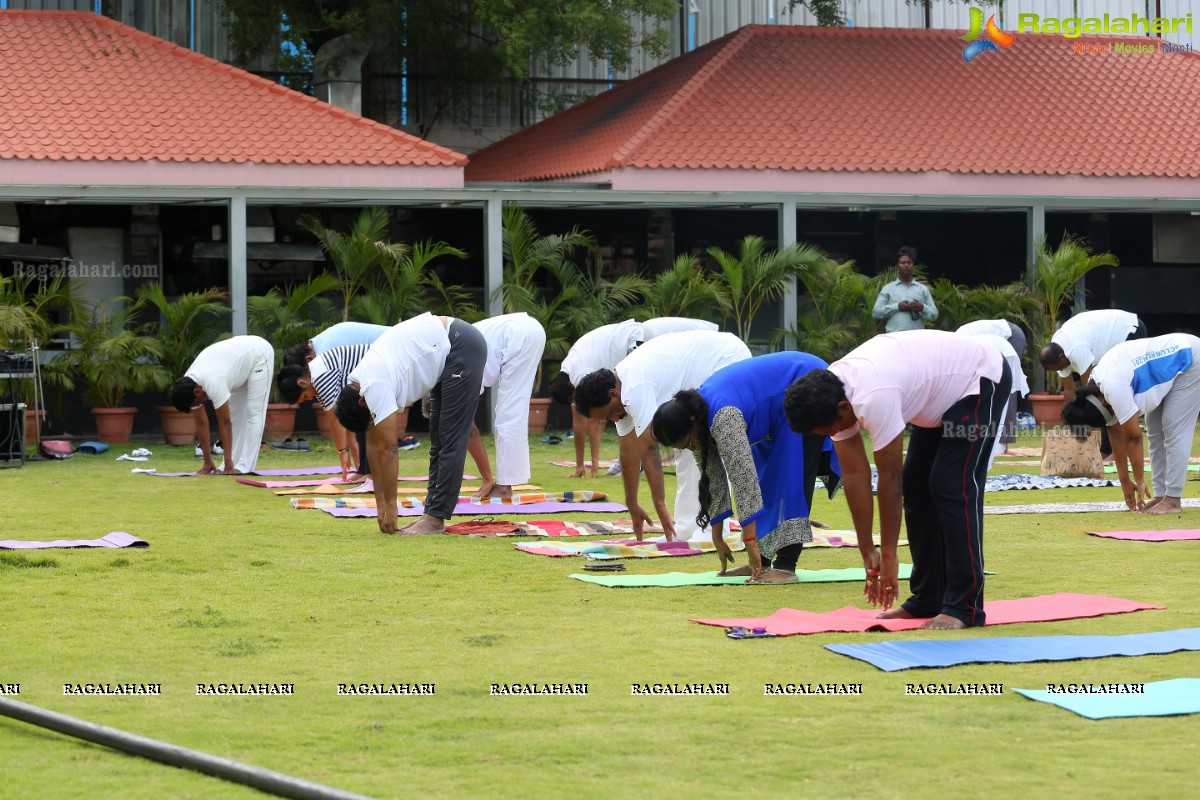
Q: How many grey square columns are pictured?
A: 4